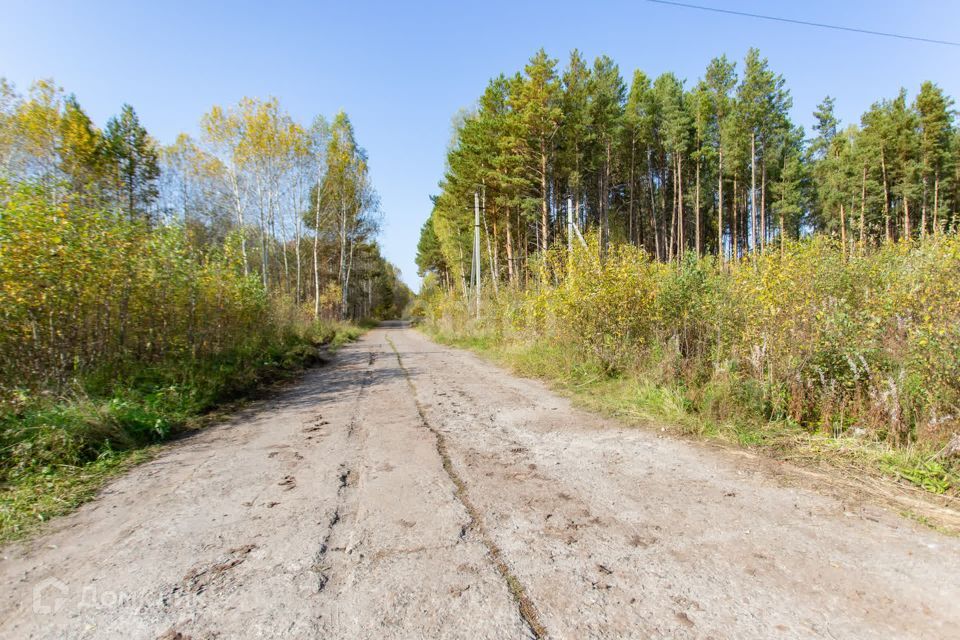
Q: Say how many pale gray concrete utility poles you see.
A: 2